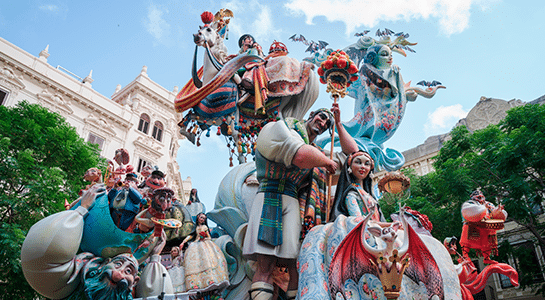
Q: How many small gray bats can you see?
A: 7